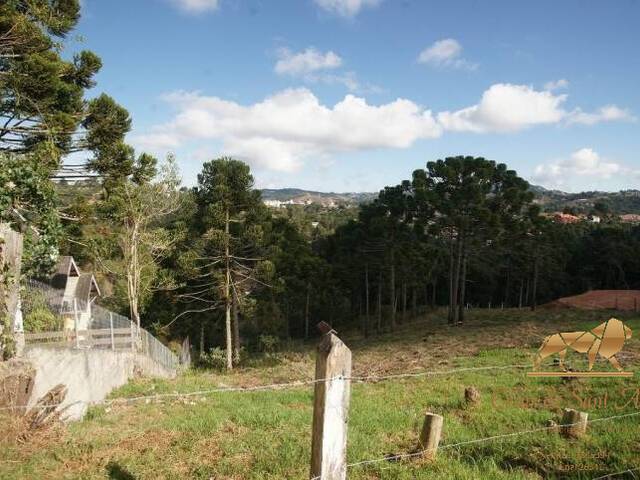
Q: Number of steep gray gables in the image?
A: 2